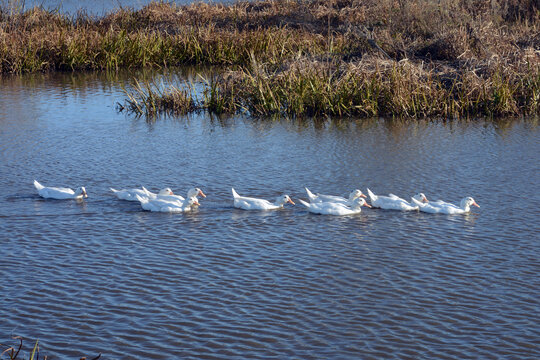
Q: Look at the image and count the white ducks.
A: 9